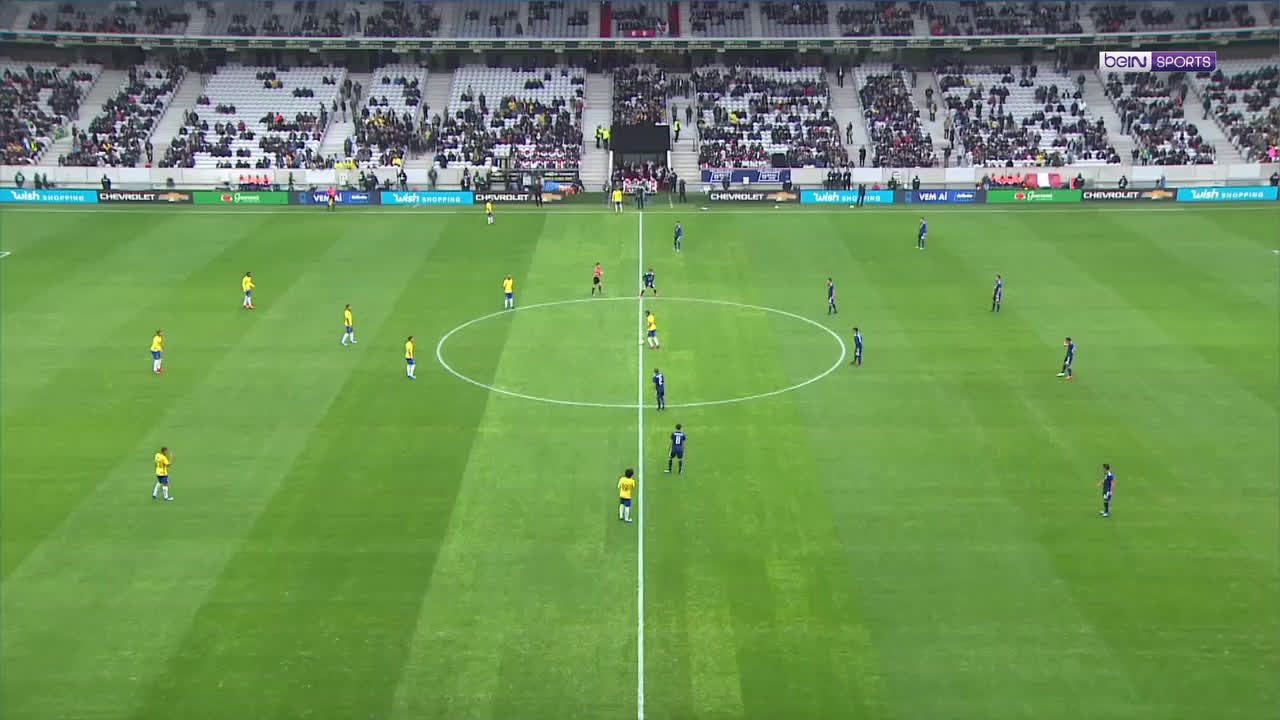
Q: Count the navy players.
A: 10